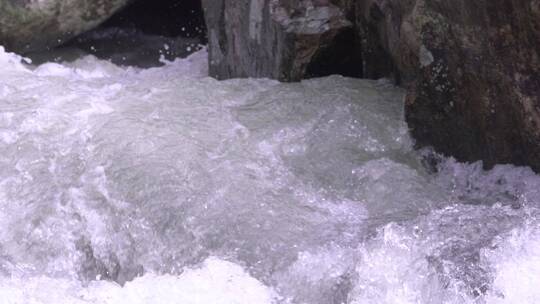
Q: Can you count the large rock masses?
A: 3